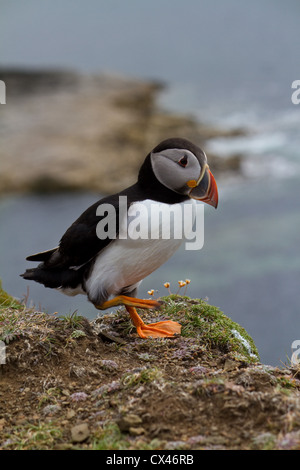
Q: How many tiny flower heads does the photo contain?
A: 4